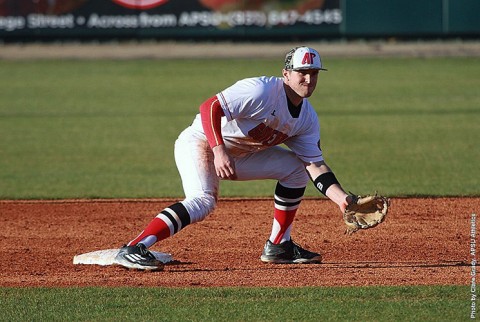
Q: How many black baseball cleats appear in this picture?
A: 2